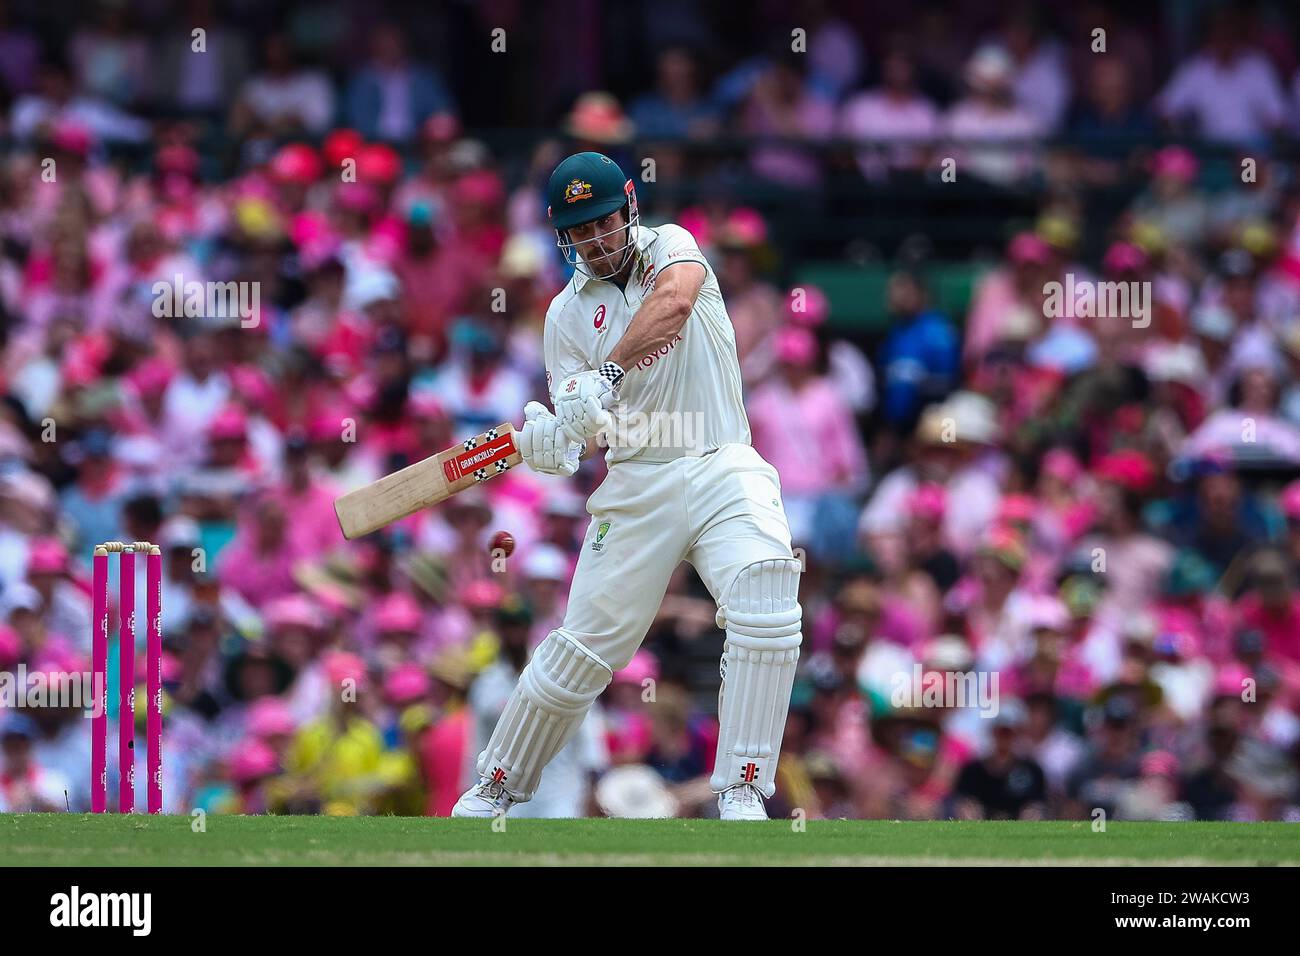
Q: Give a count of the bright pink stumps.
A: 3